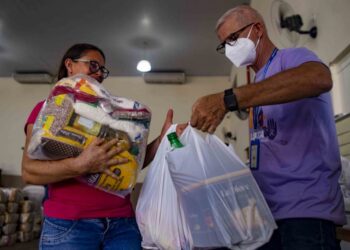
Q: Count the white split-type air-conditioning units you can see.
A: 2